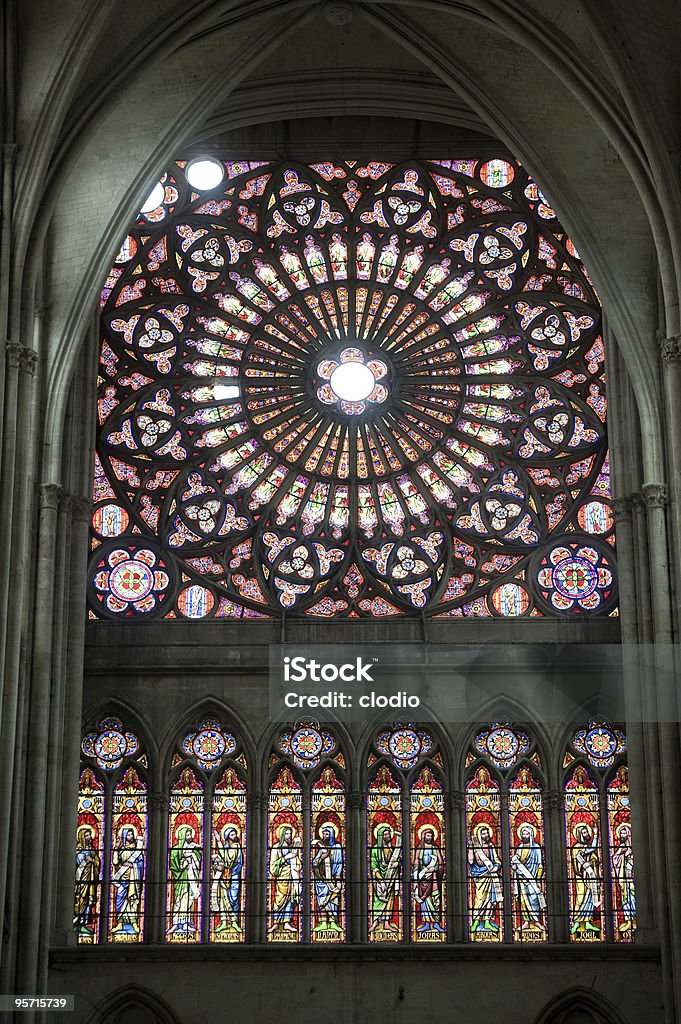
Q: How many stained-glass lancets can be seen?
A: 12